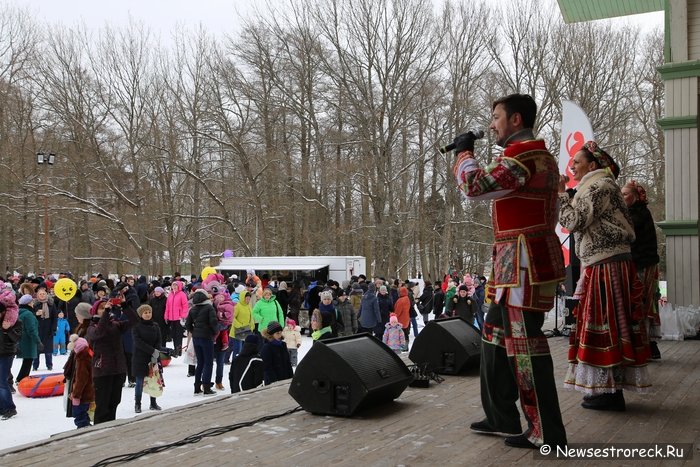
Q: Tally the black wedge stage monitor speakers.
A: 2